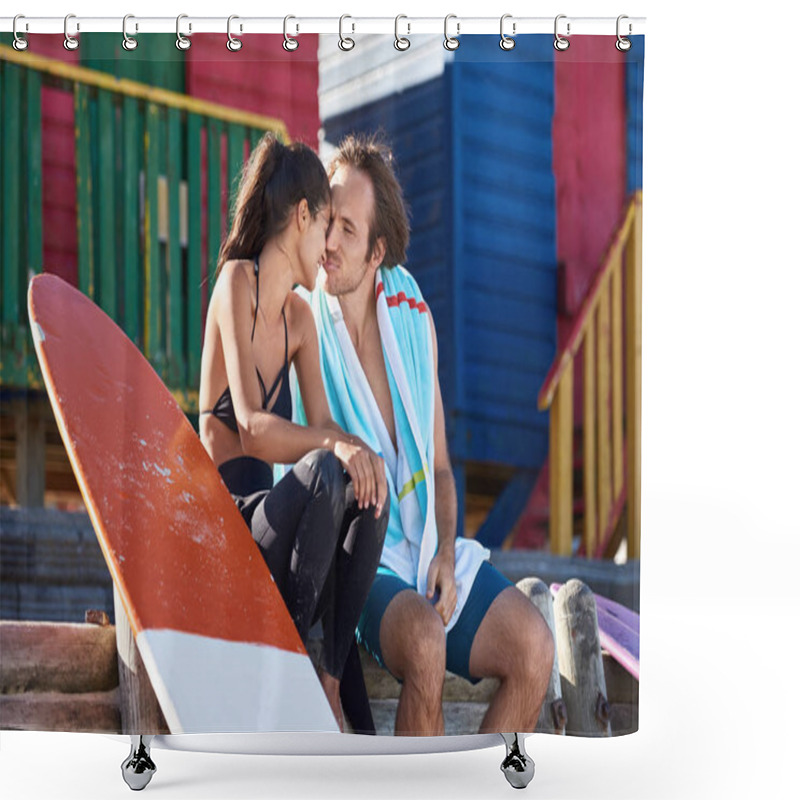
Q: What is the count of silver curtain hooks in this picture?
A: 12